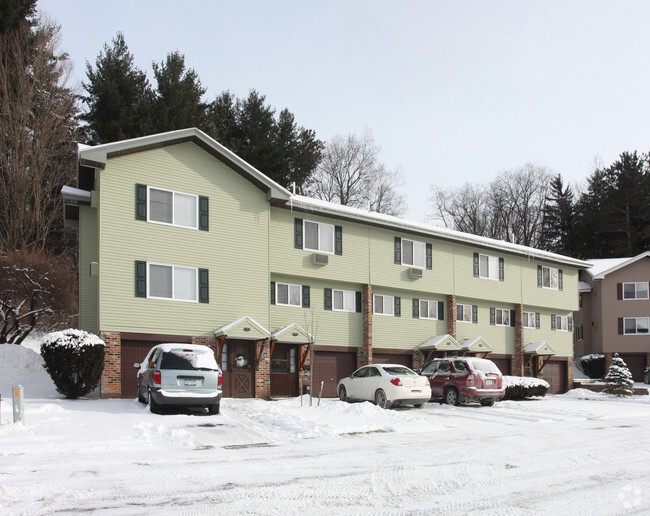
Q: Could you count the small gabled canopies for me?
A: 5